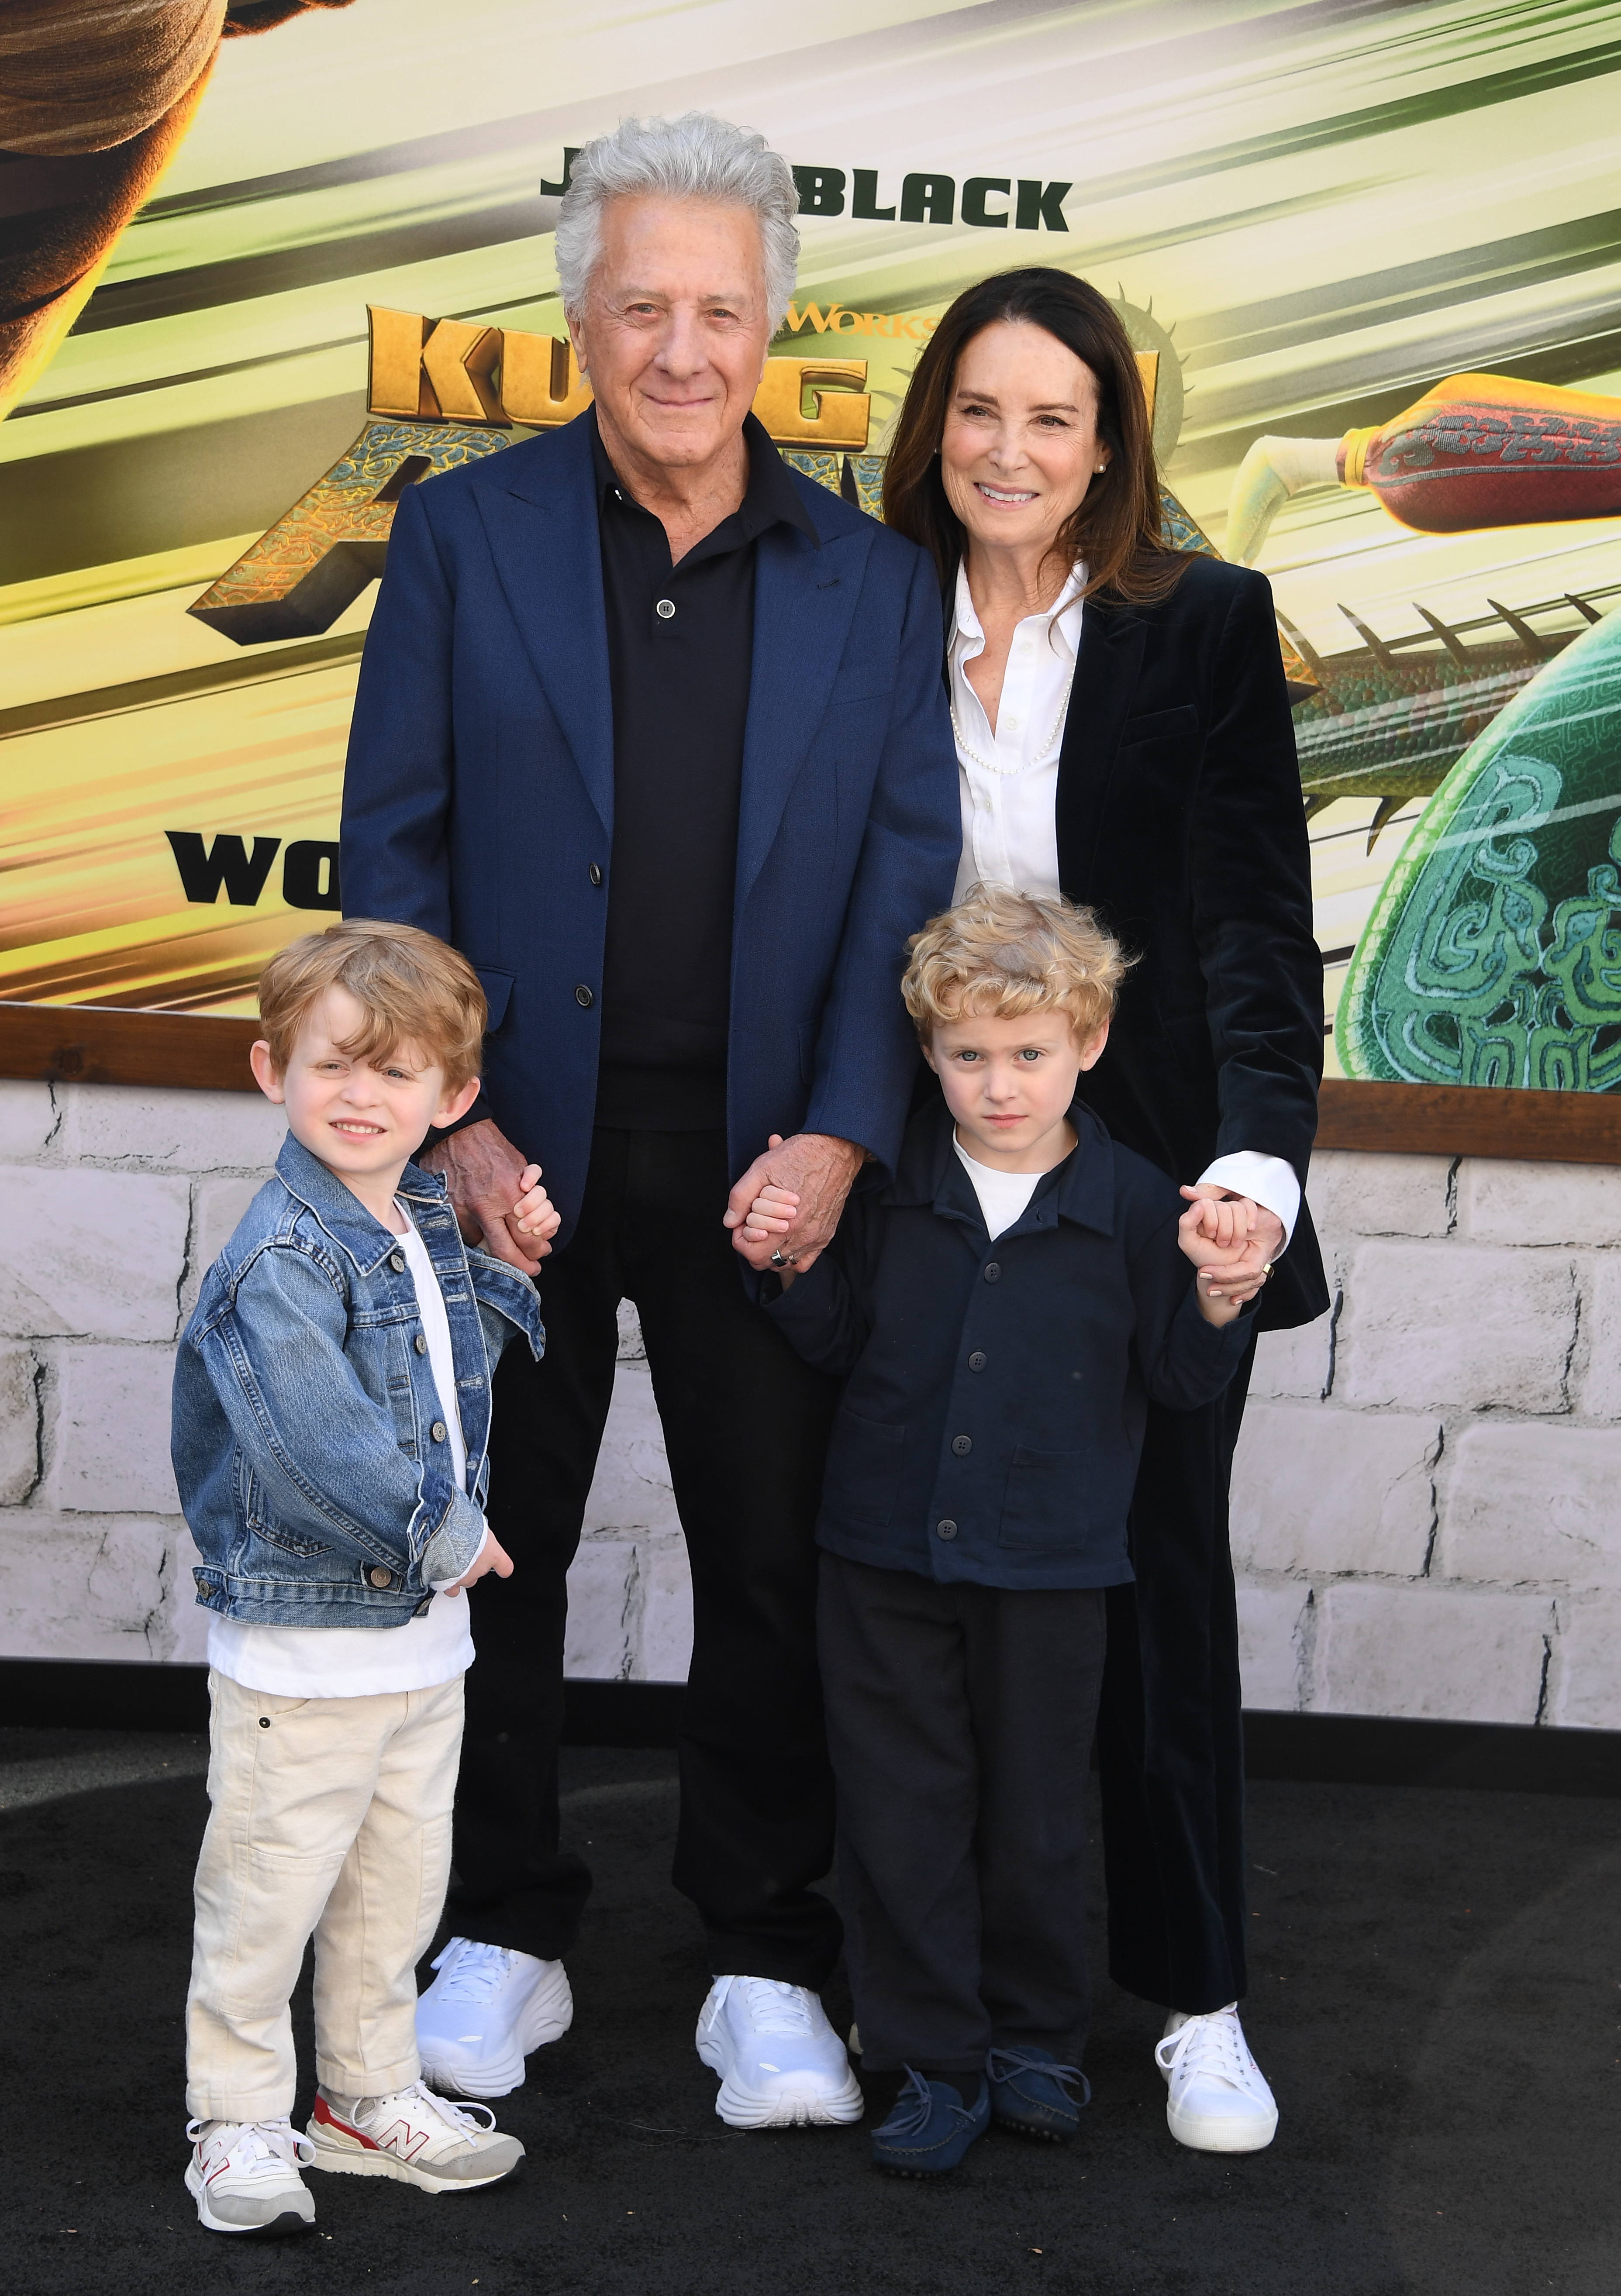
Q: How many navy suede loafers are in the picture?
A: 2